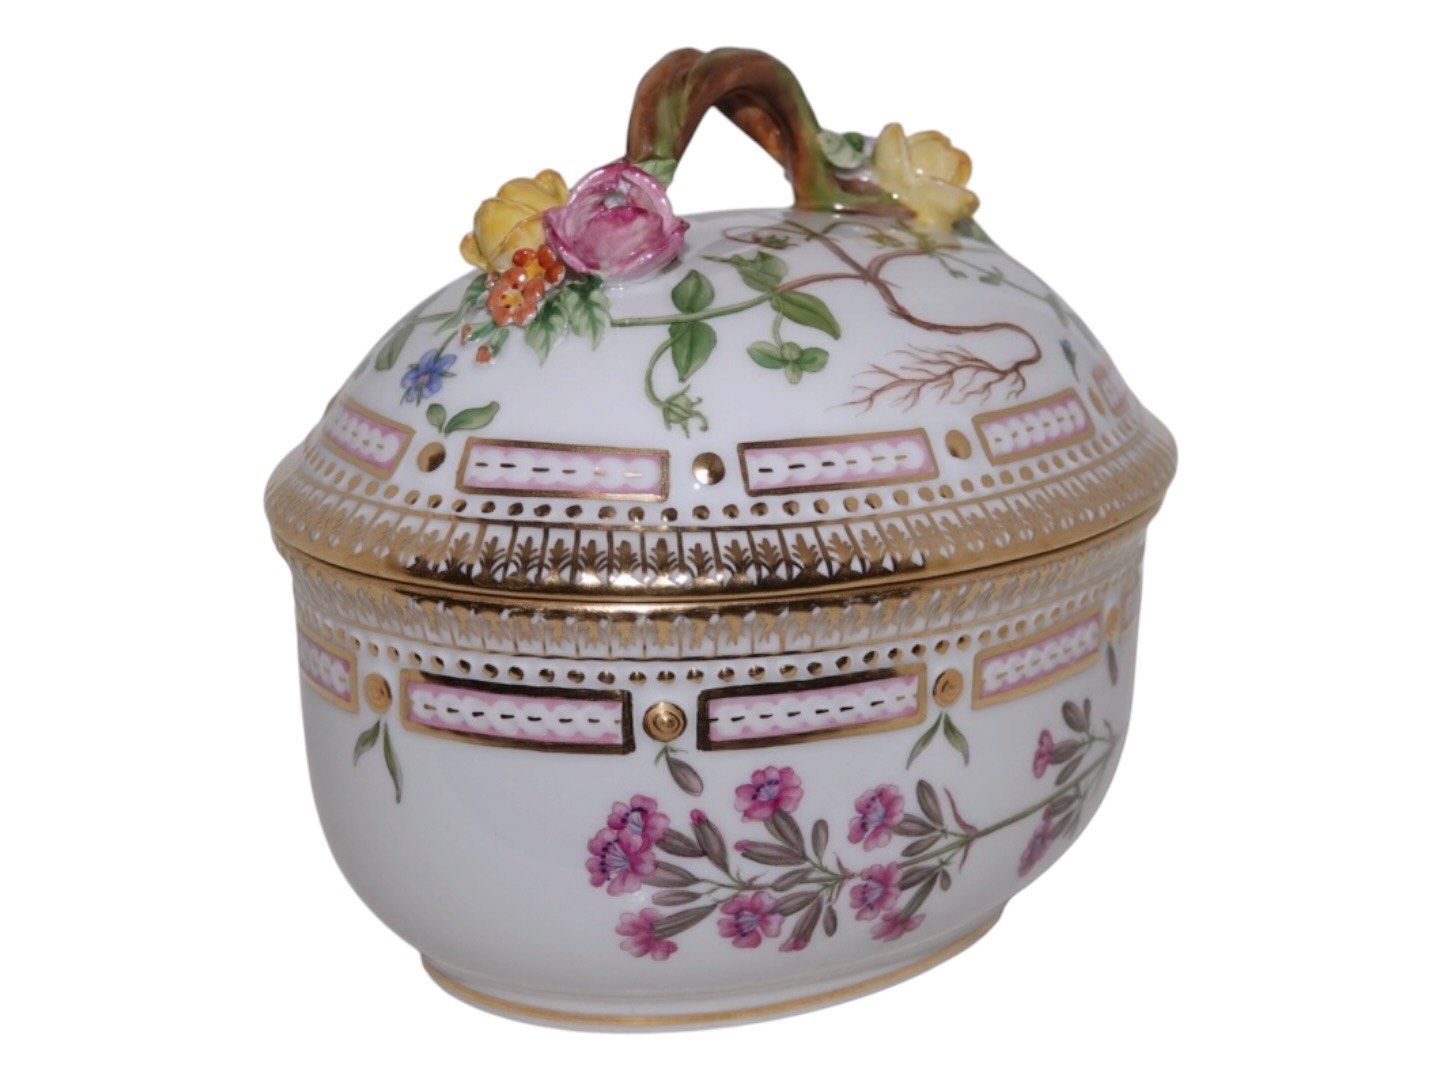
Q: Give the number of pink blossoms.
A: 11